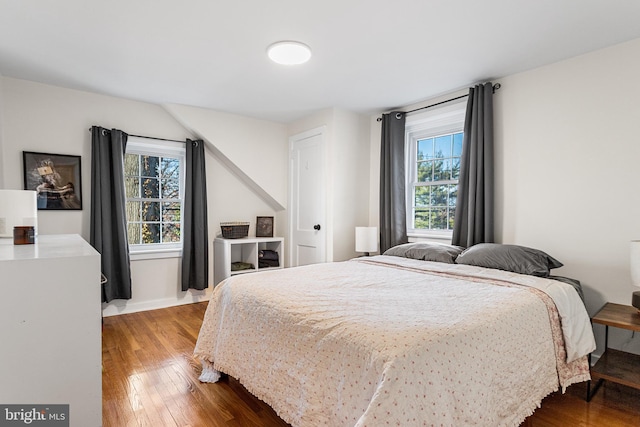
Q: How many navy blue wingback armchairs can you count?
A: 0